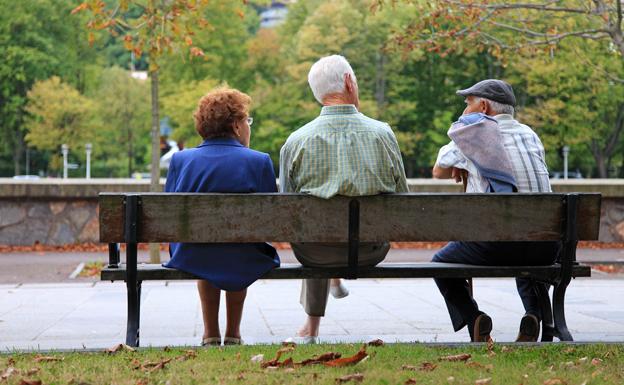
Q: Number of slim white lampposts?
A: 3